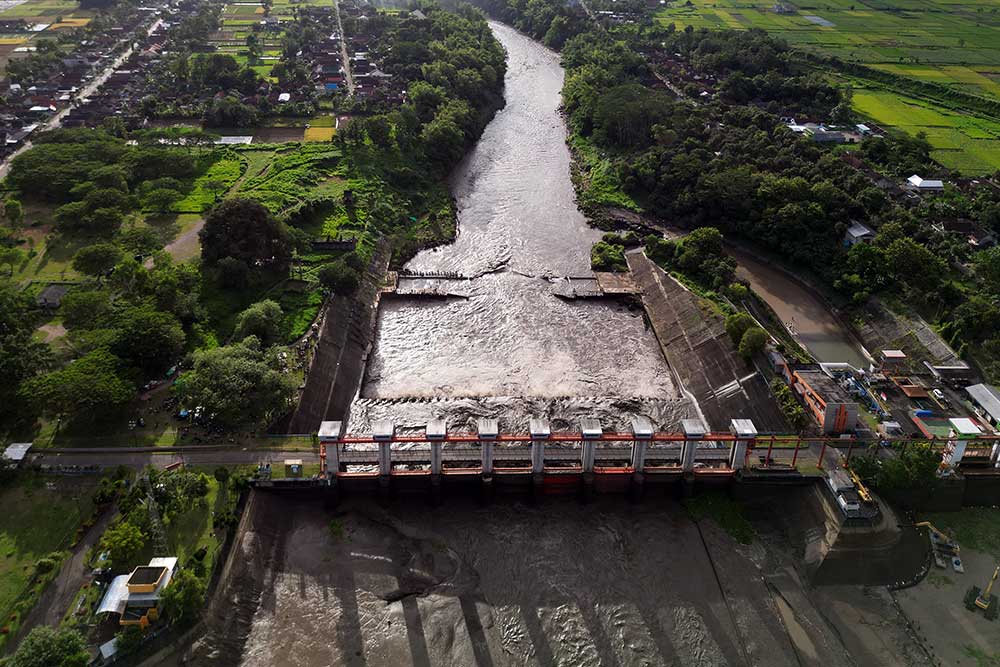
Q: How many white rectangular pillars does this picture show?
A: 9